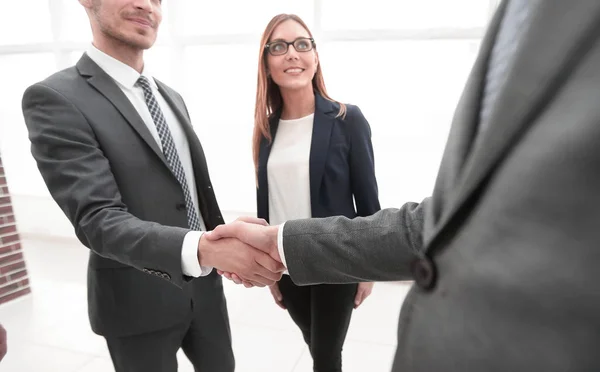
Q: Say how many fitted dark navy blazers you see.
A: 1